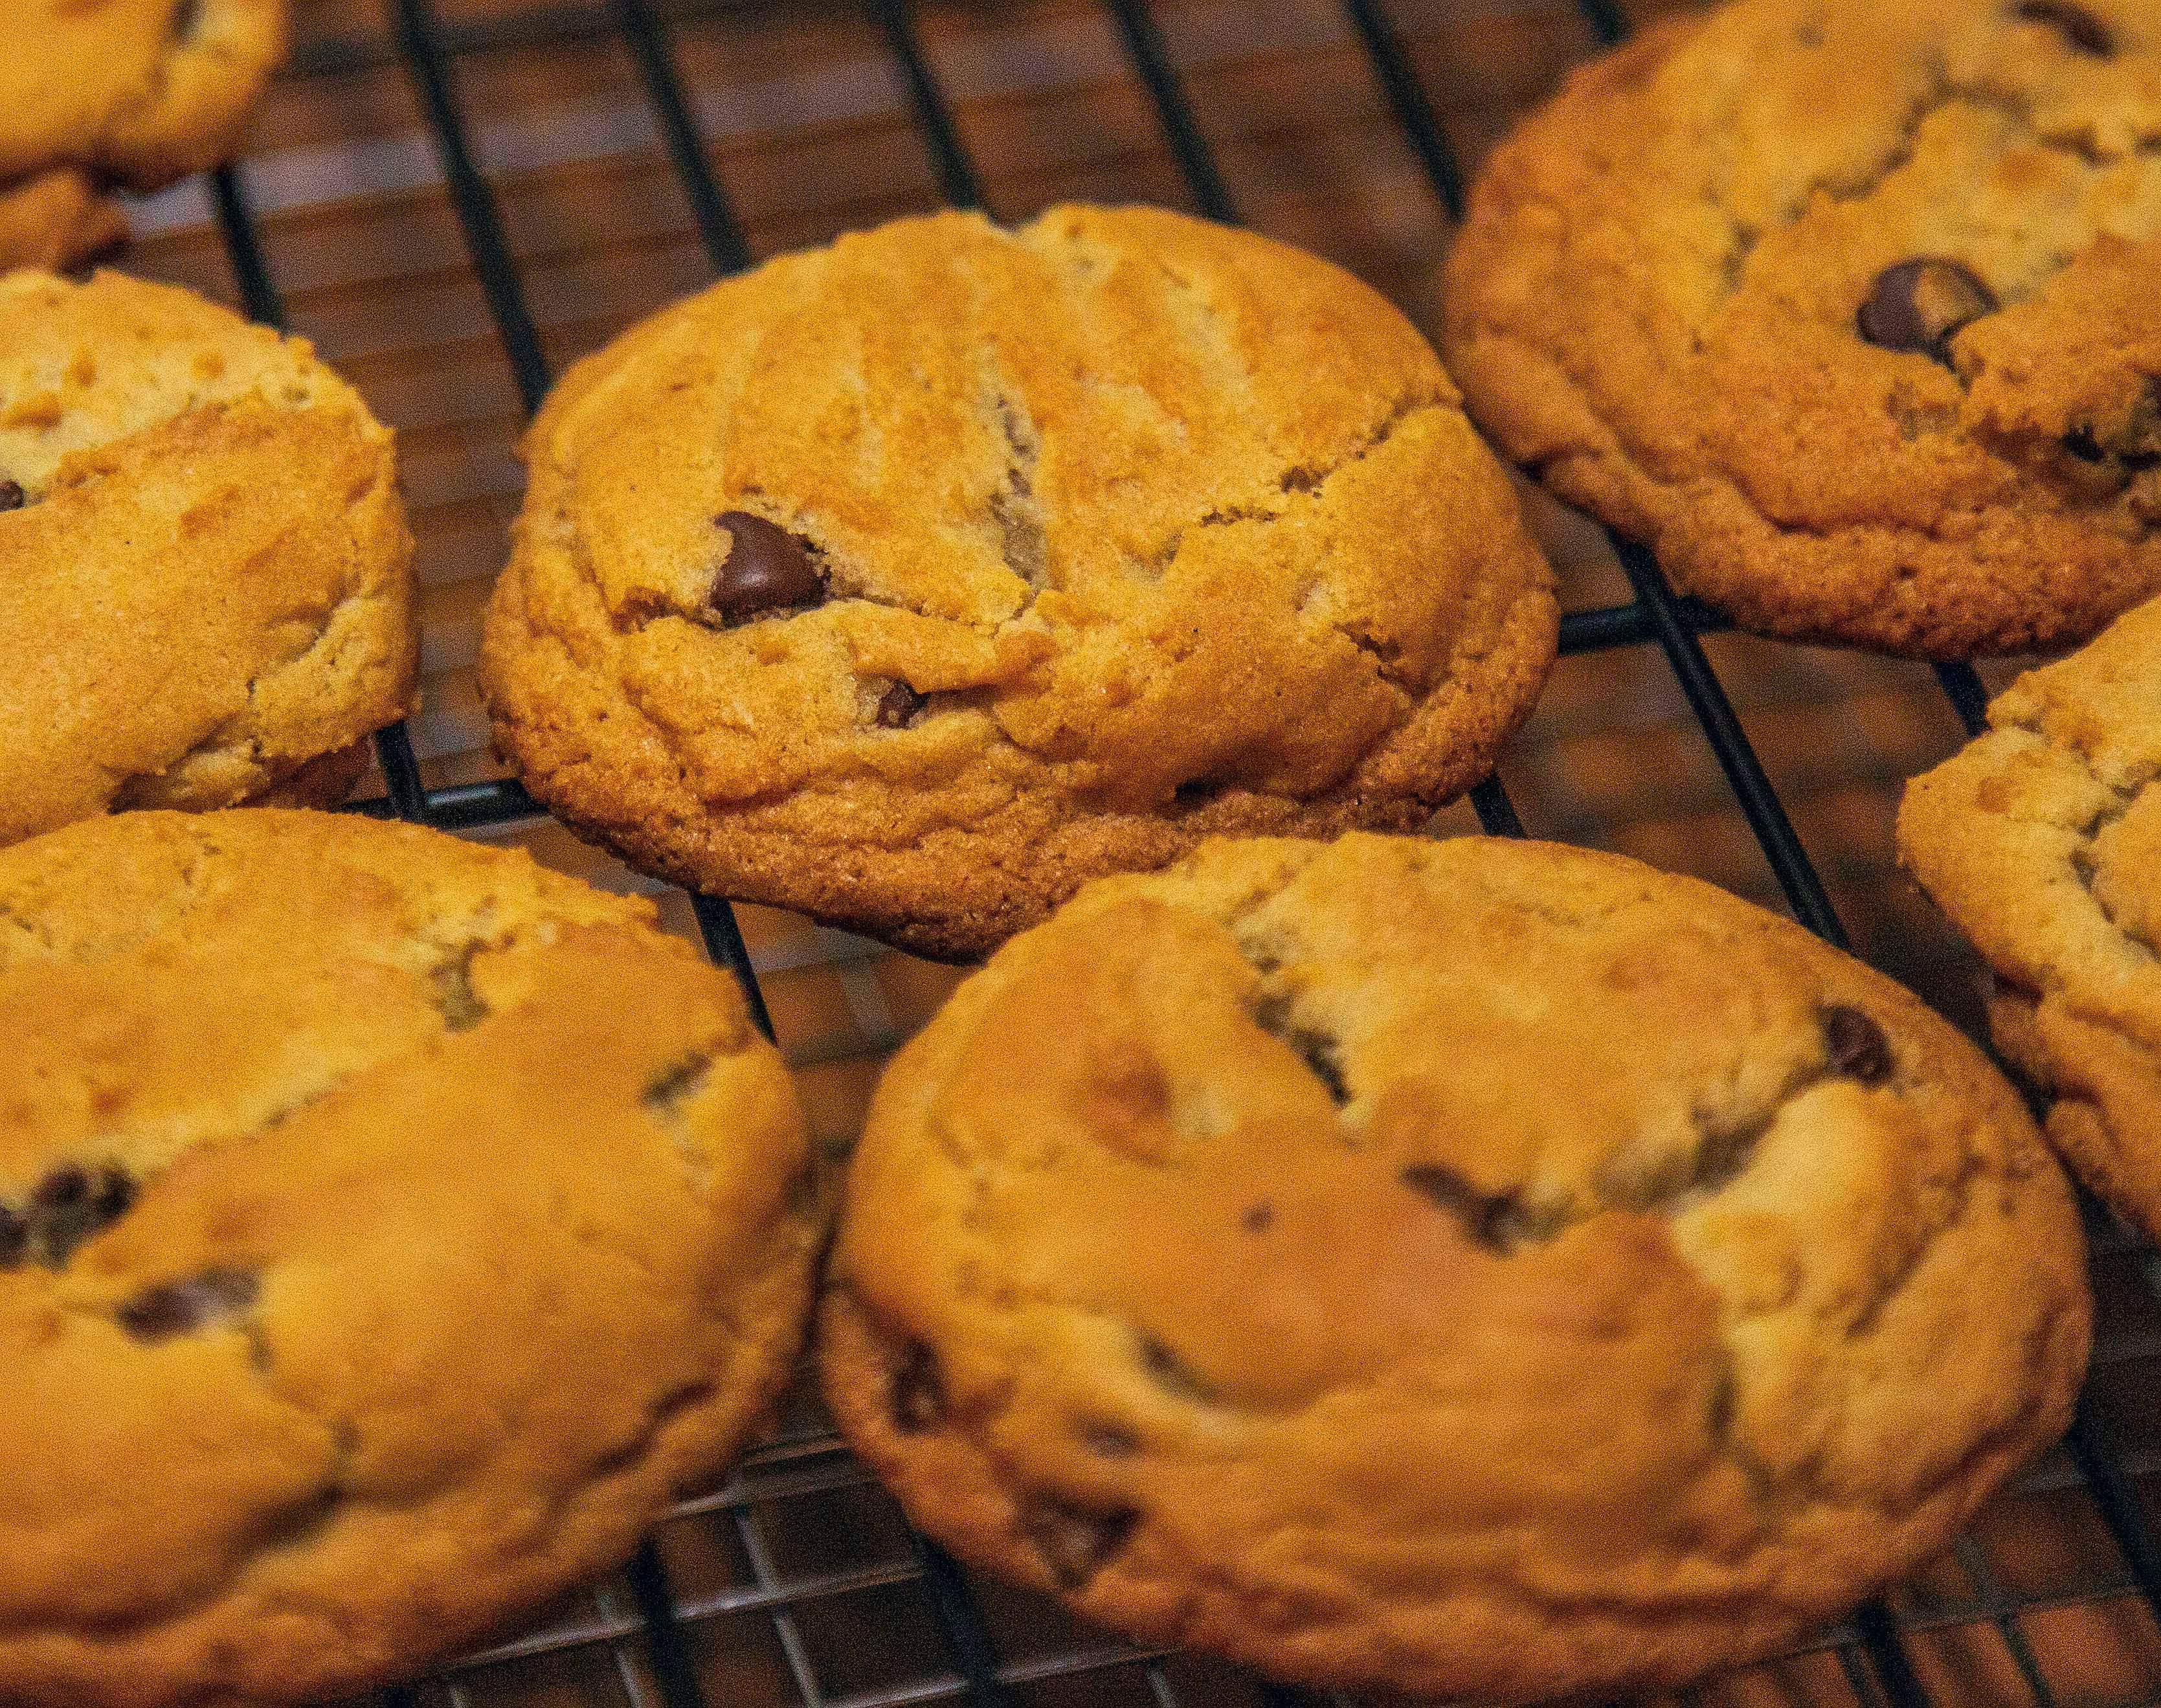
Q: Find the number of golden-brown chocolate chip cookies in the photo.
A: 7